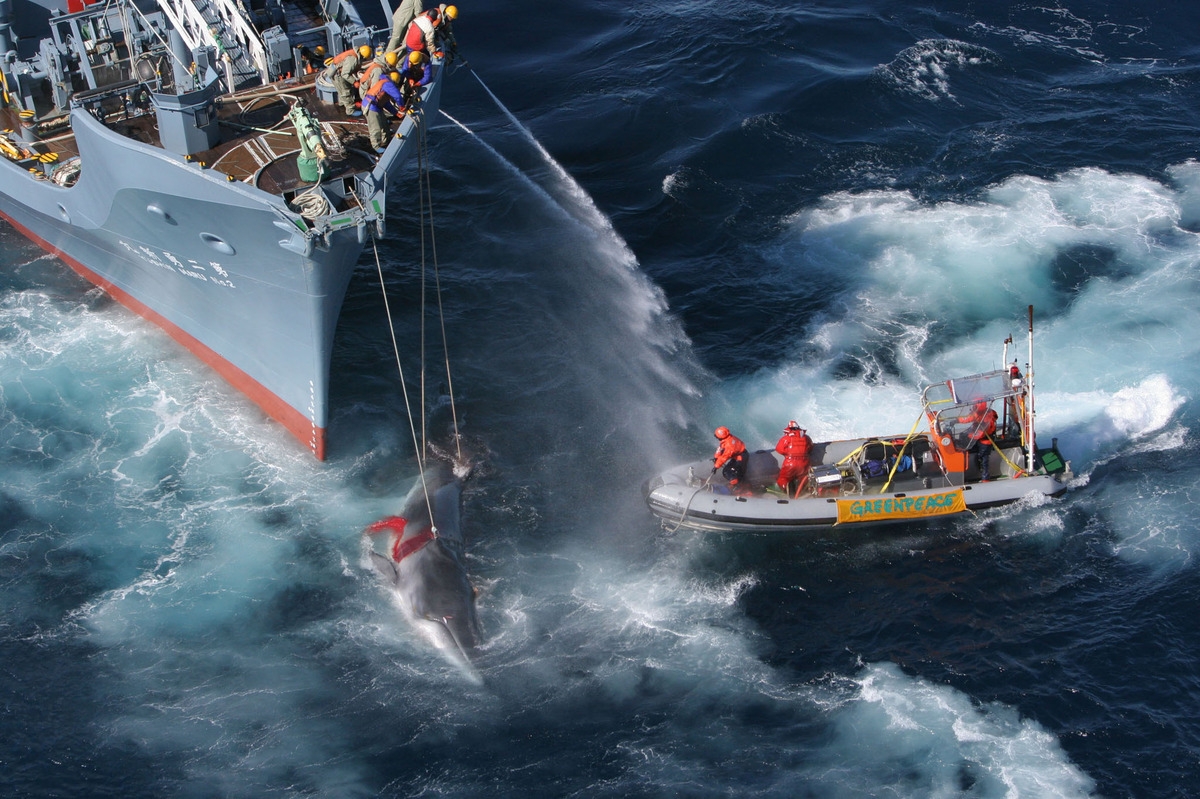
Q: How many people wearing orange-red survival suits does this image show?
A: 3